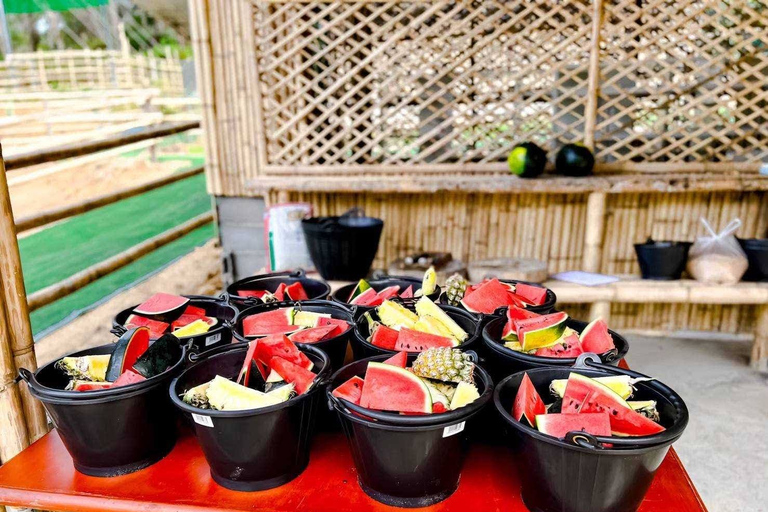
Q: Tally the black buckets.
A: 14